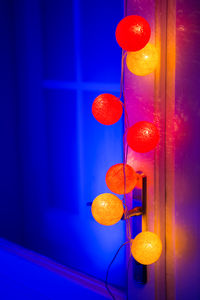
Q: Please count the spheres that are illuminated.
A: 7